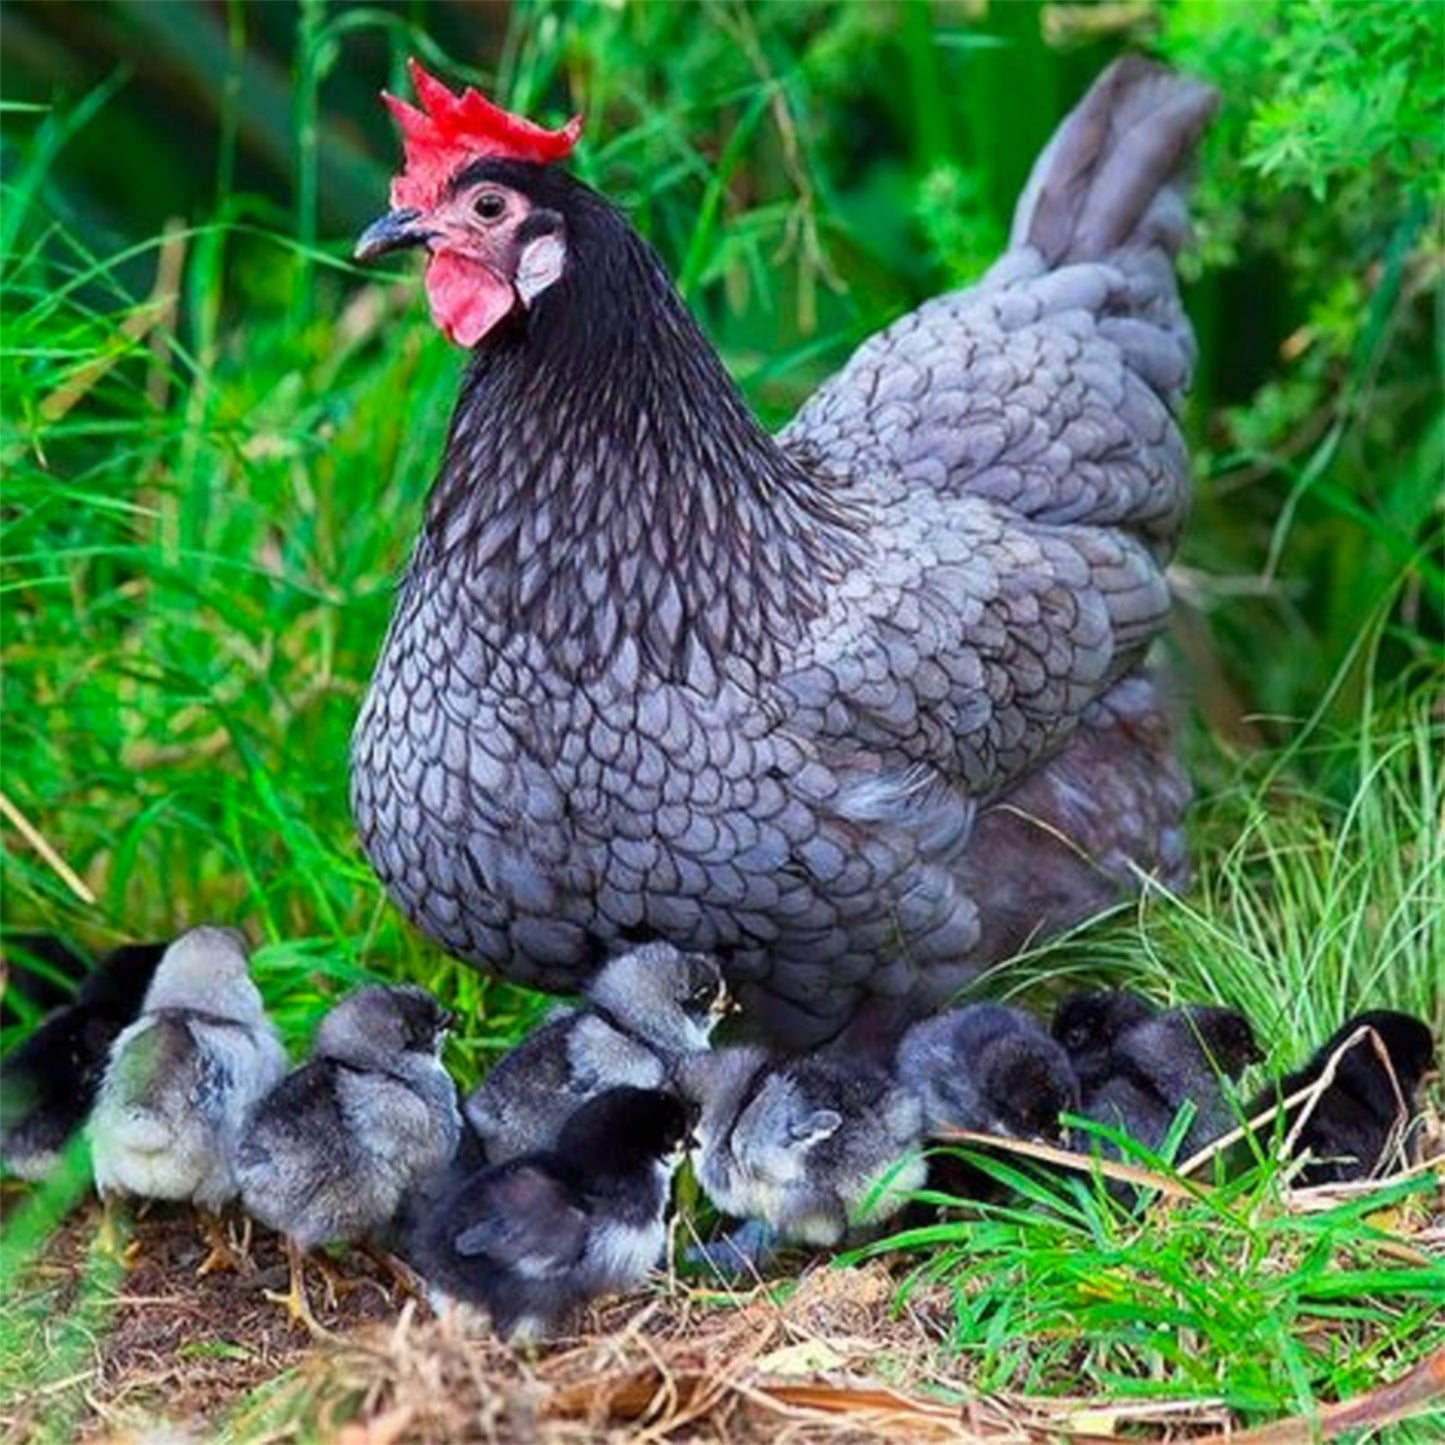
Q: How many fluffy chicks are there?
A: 10